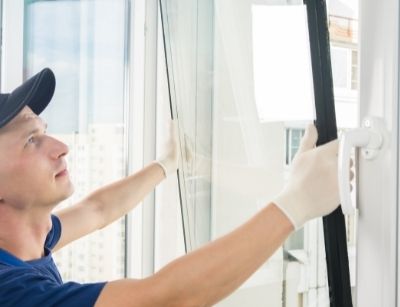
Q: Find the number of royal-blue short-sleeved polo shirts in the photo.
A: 1